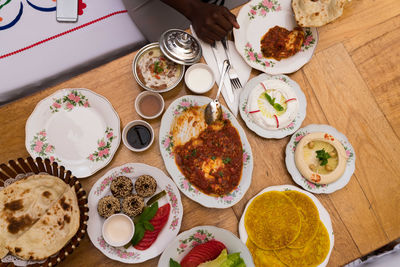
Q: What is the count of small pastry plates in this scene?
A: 2